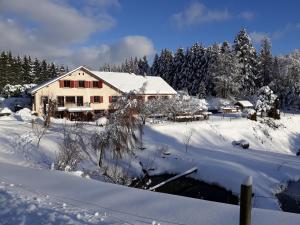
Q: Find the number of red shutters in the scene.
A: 9